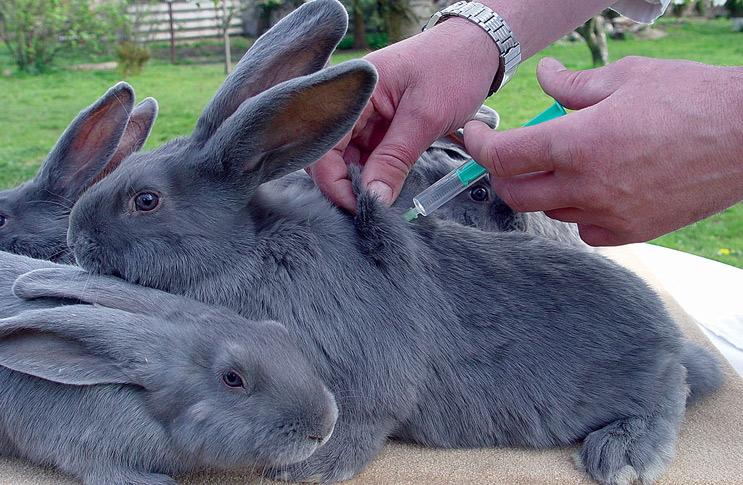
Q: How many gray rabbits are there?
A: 4